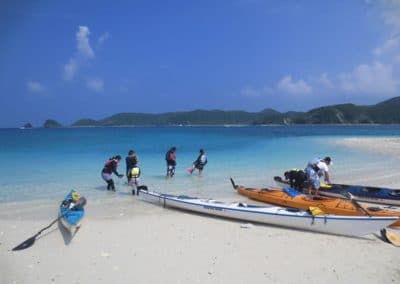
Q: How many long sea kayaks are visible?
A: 4